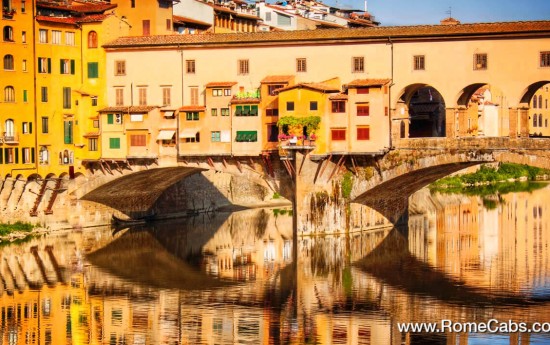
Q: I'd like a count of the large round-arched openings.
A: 3